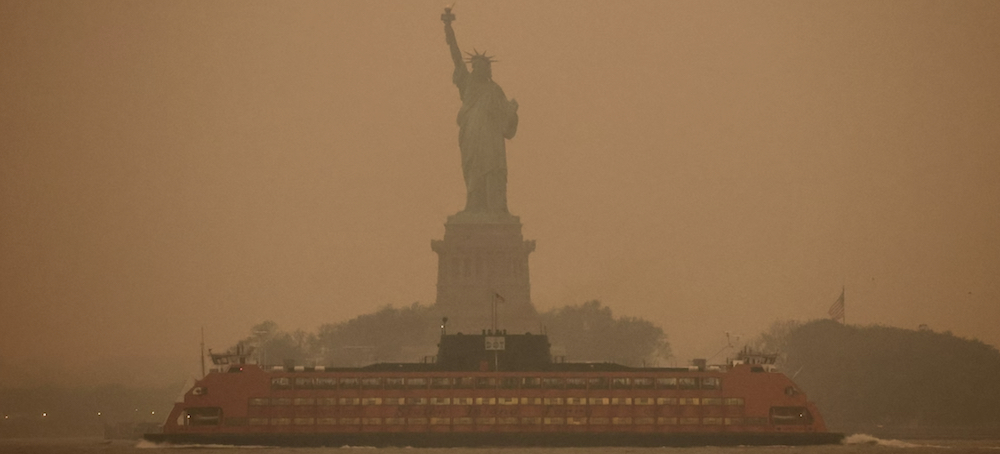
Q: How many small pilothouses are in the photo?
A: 2